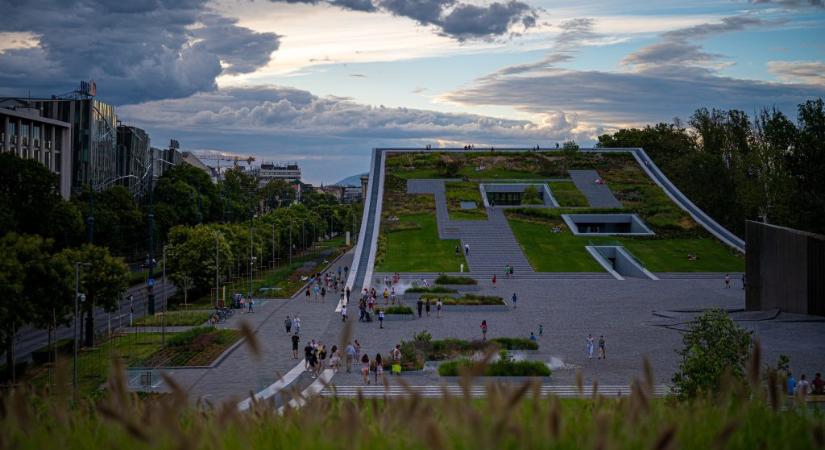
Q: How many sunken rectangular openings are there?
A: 3